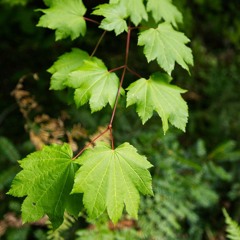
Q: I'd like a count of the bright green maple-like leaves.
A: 10